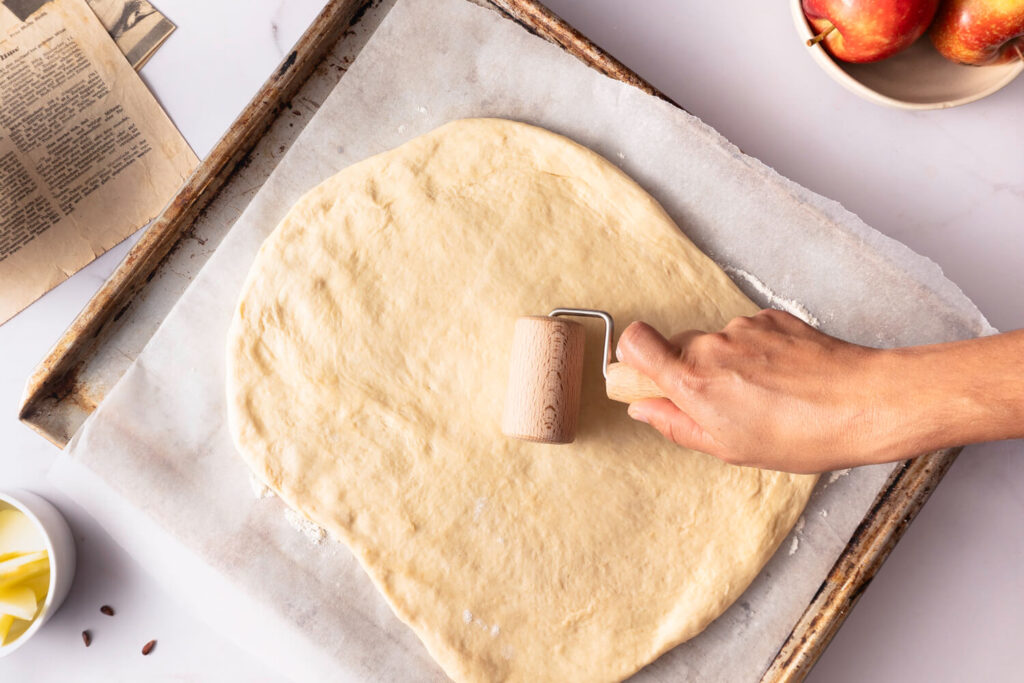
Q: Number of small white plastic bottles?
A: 0